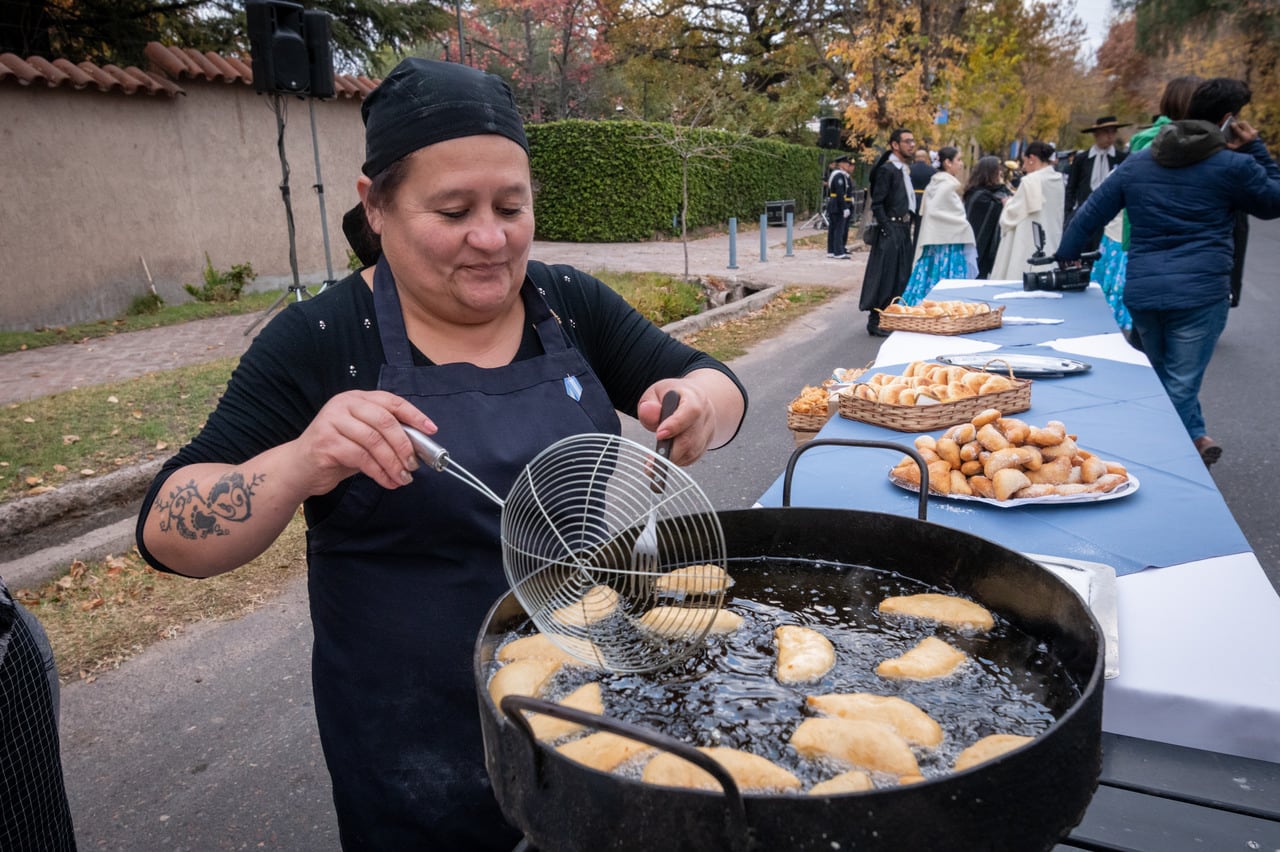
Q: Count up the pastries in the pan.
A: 15